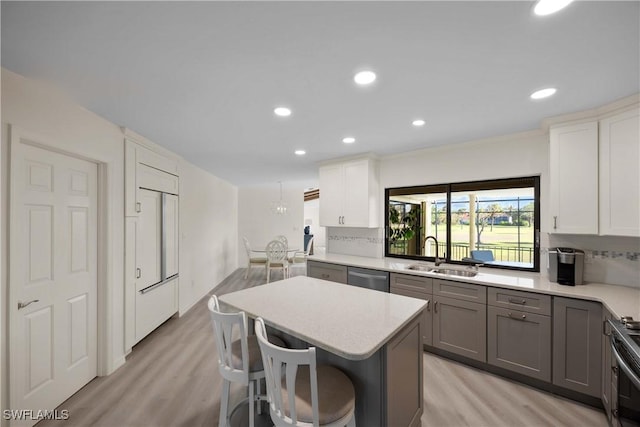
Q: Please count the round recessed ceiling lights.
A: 7